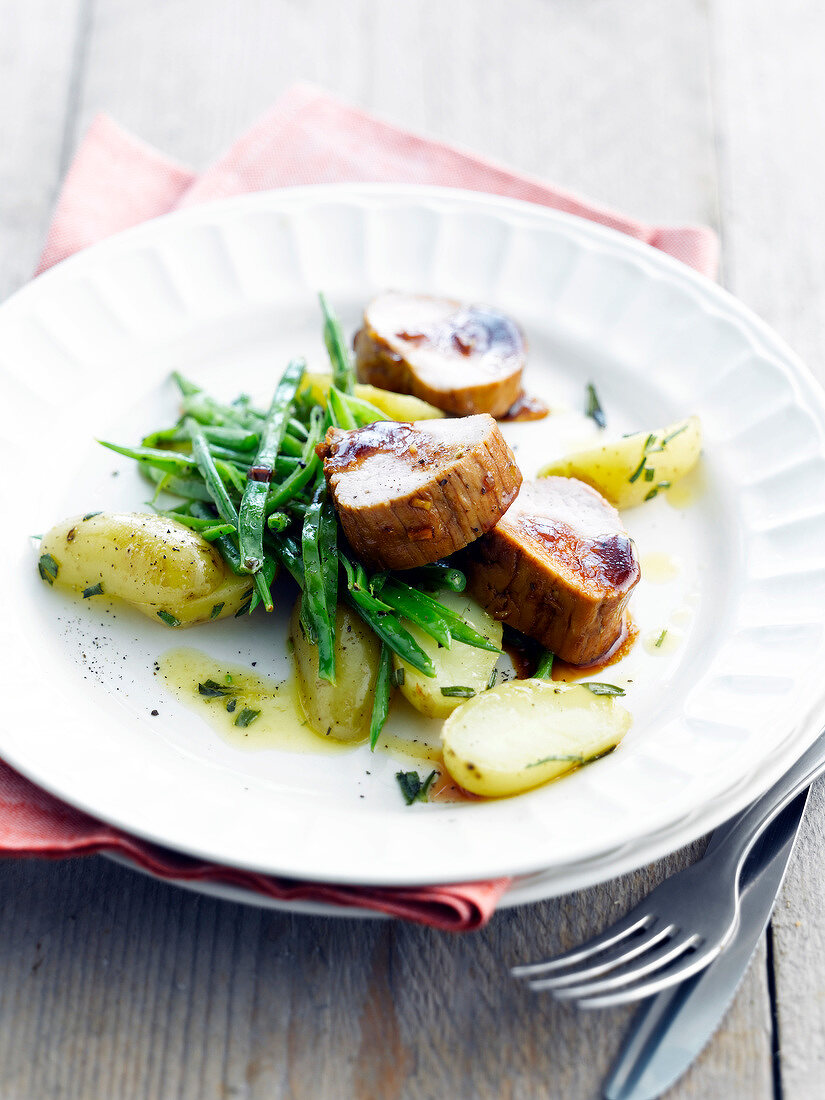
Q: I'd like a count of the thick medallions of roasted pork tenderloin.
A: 3